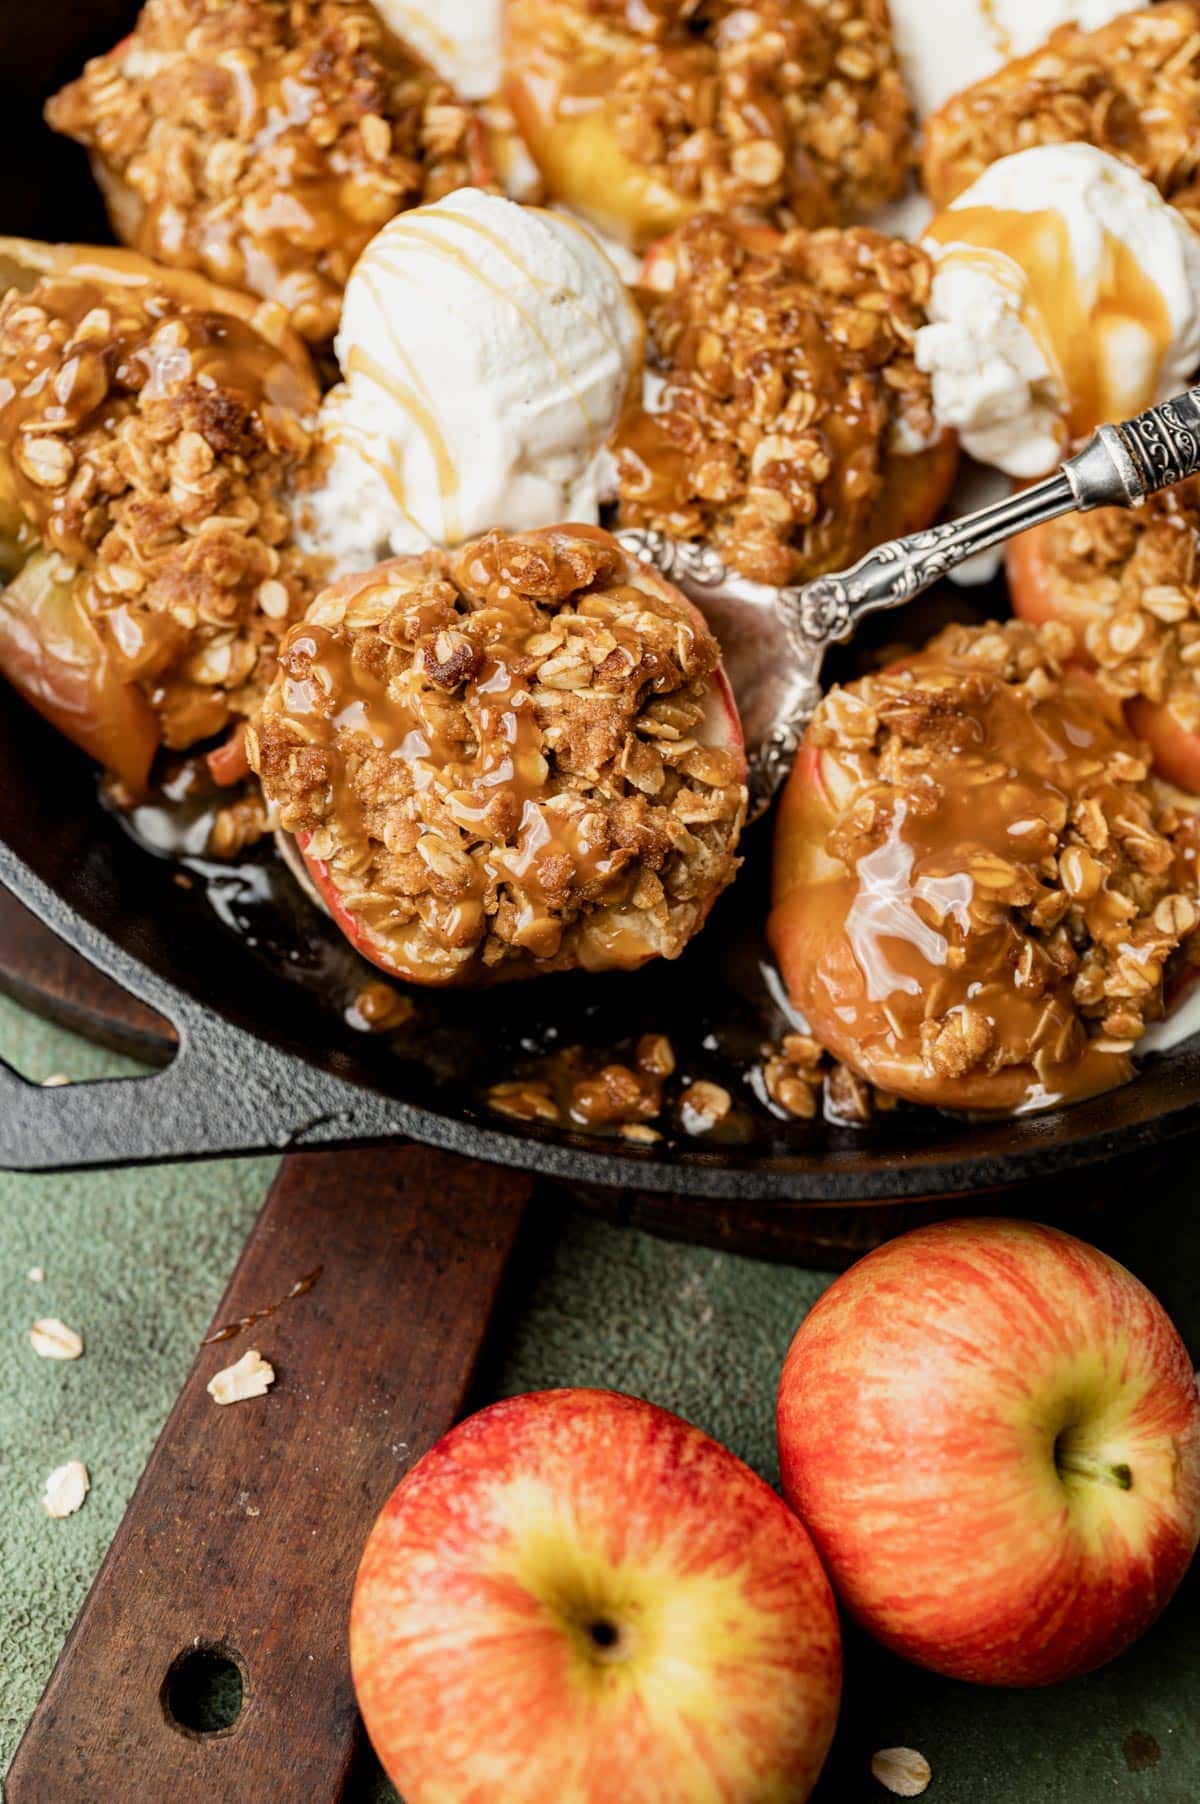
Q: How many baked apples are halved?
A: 8